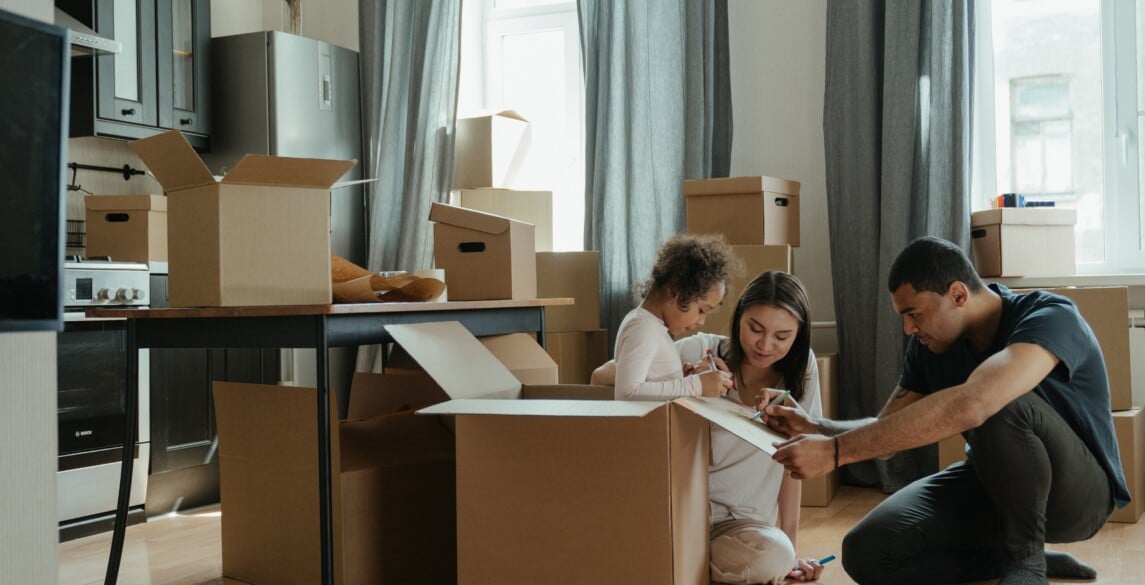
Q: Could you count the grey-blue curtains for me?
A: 3